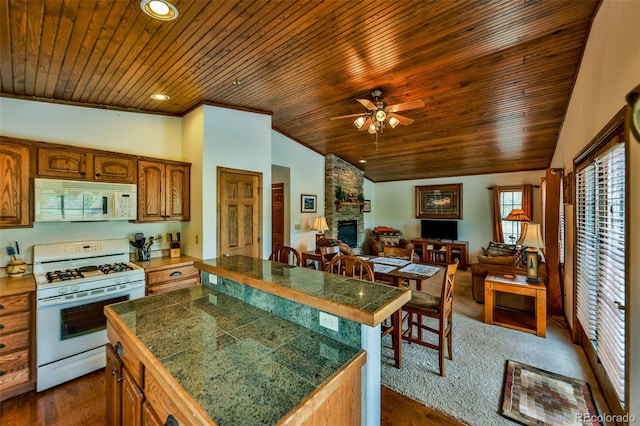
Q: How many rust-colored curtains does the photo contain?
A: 3